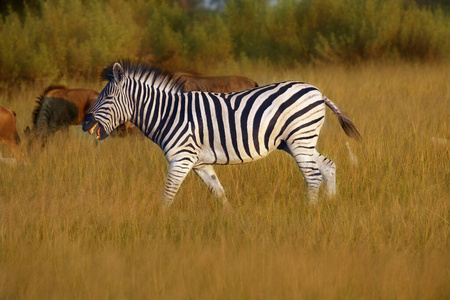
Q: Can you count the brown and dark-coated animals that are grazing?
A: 3